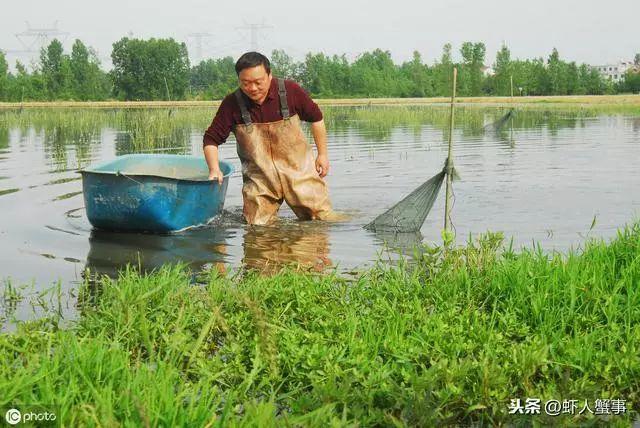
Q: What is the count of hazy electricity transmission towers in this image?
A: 3